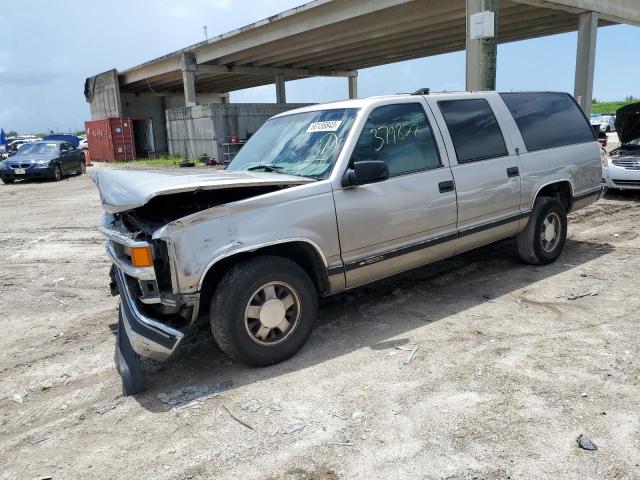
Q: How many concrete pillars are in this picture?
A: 5